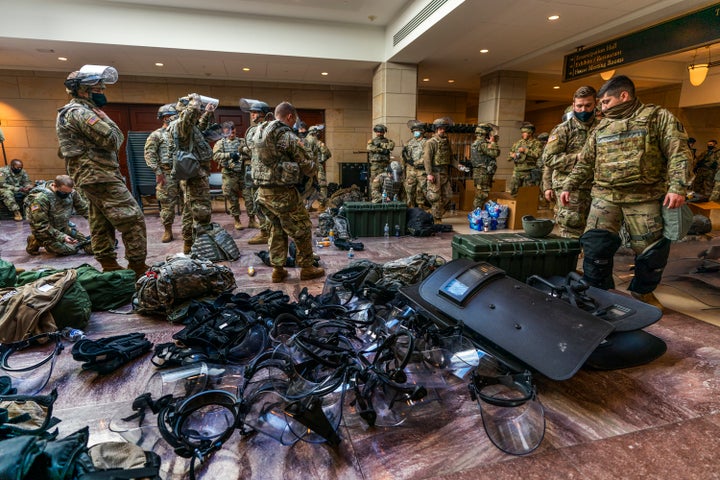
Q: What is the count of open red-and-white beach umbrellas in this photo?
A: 0